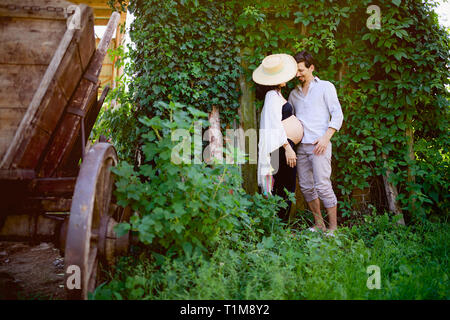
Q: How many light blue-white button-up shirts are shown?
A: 1